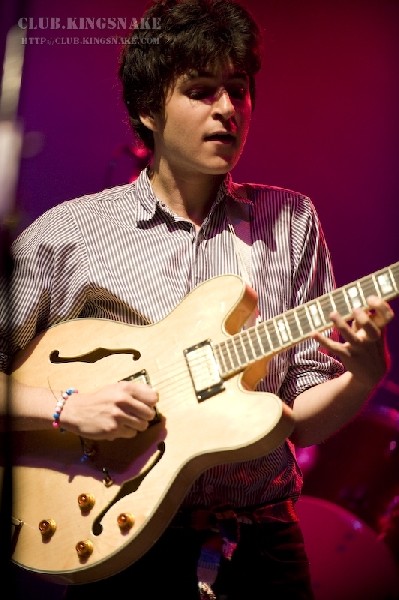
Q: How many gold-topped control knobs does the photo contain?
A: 4